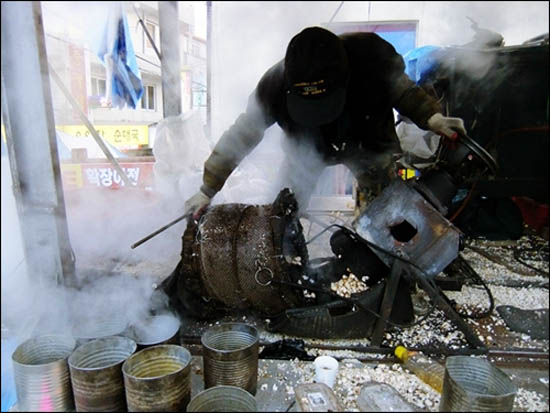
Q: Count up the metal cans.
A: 8